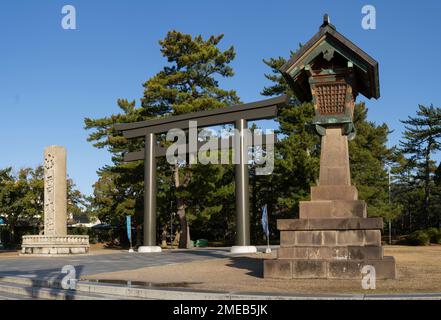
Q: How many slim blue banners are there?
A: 2